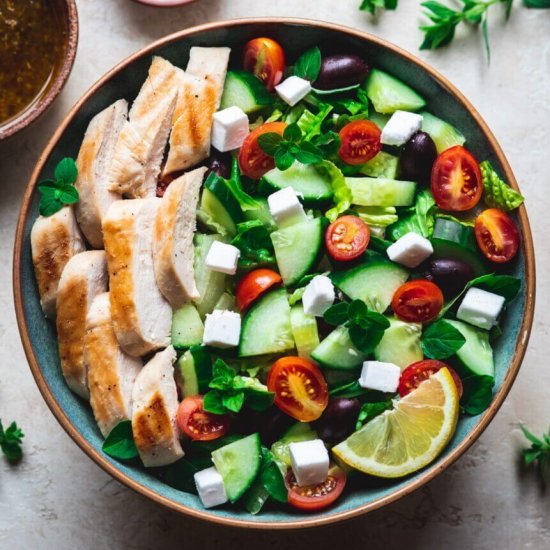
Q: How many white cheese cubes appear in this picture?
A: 12